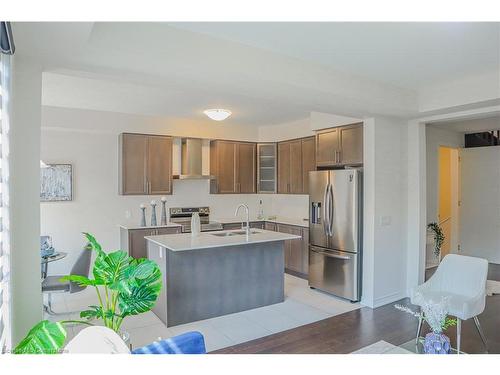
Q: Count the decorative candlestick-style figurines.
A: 3